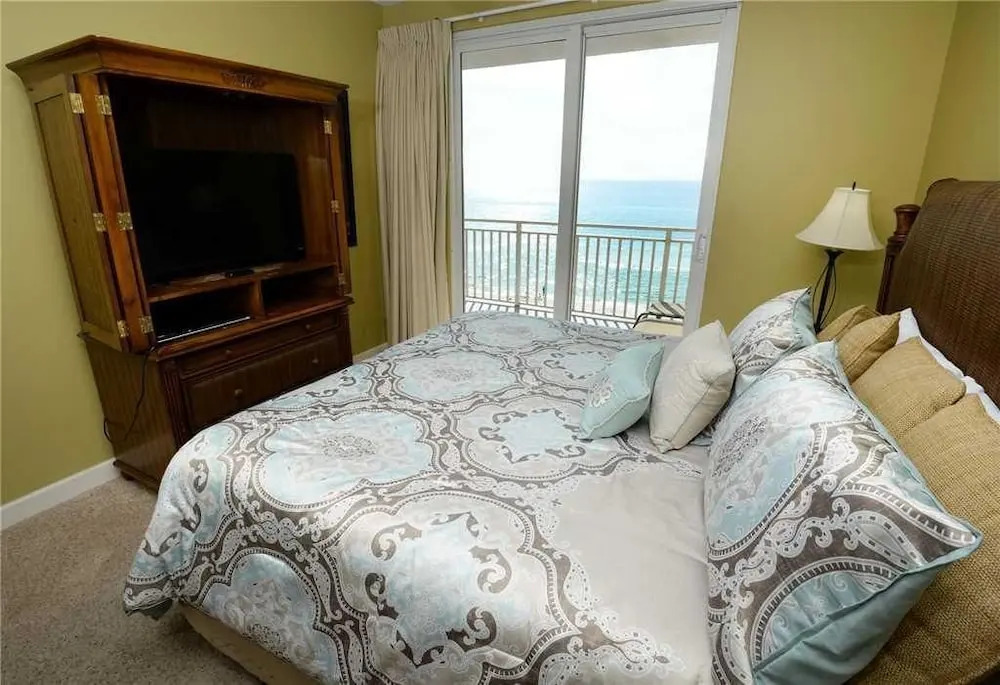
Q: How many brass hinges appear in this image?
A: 9